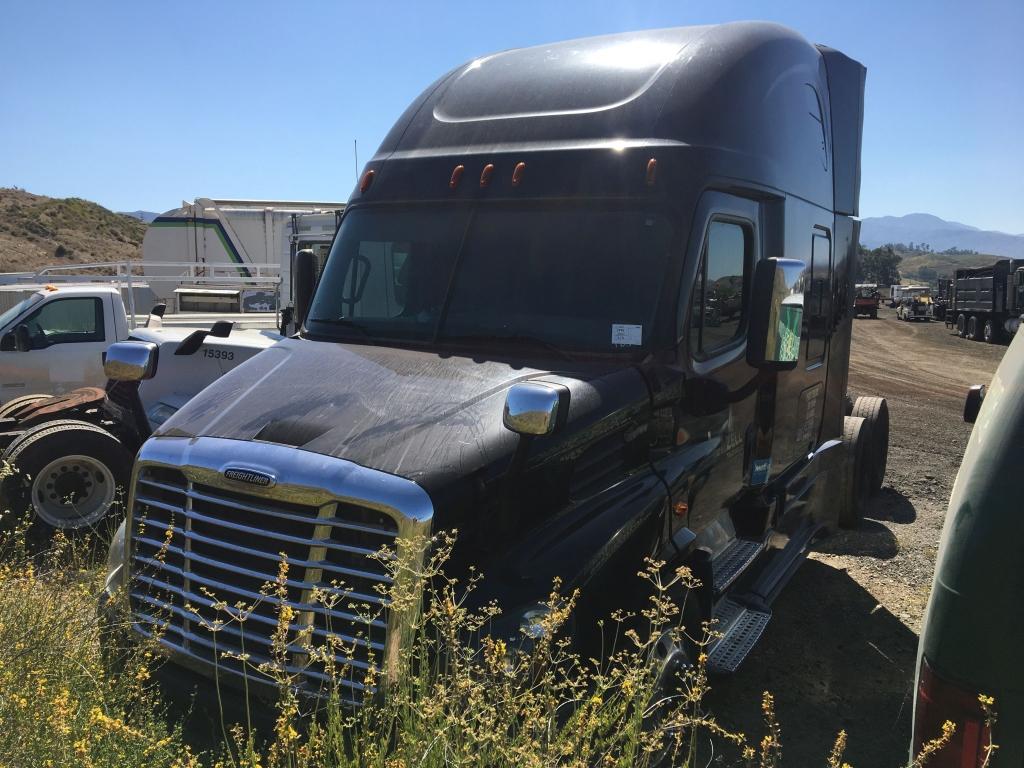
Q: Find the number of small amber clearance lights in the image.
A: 5